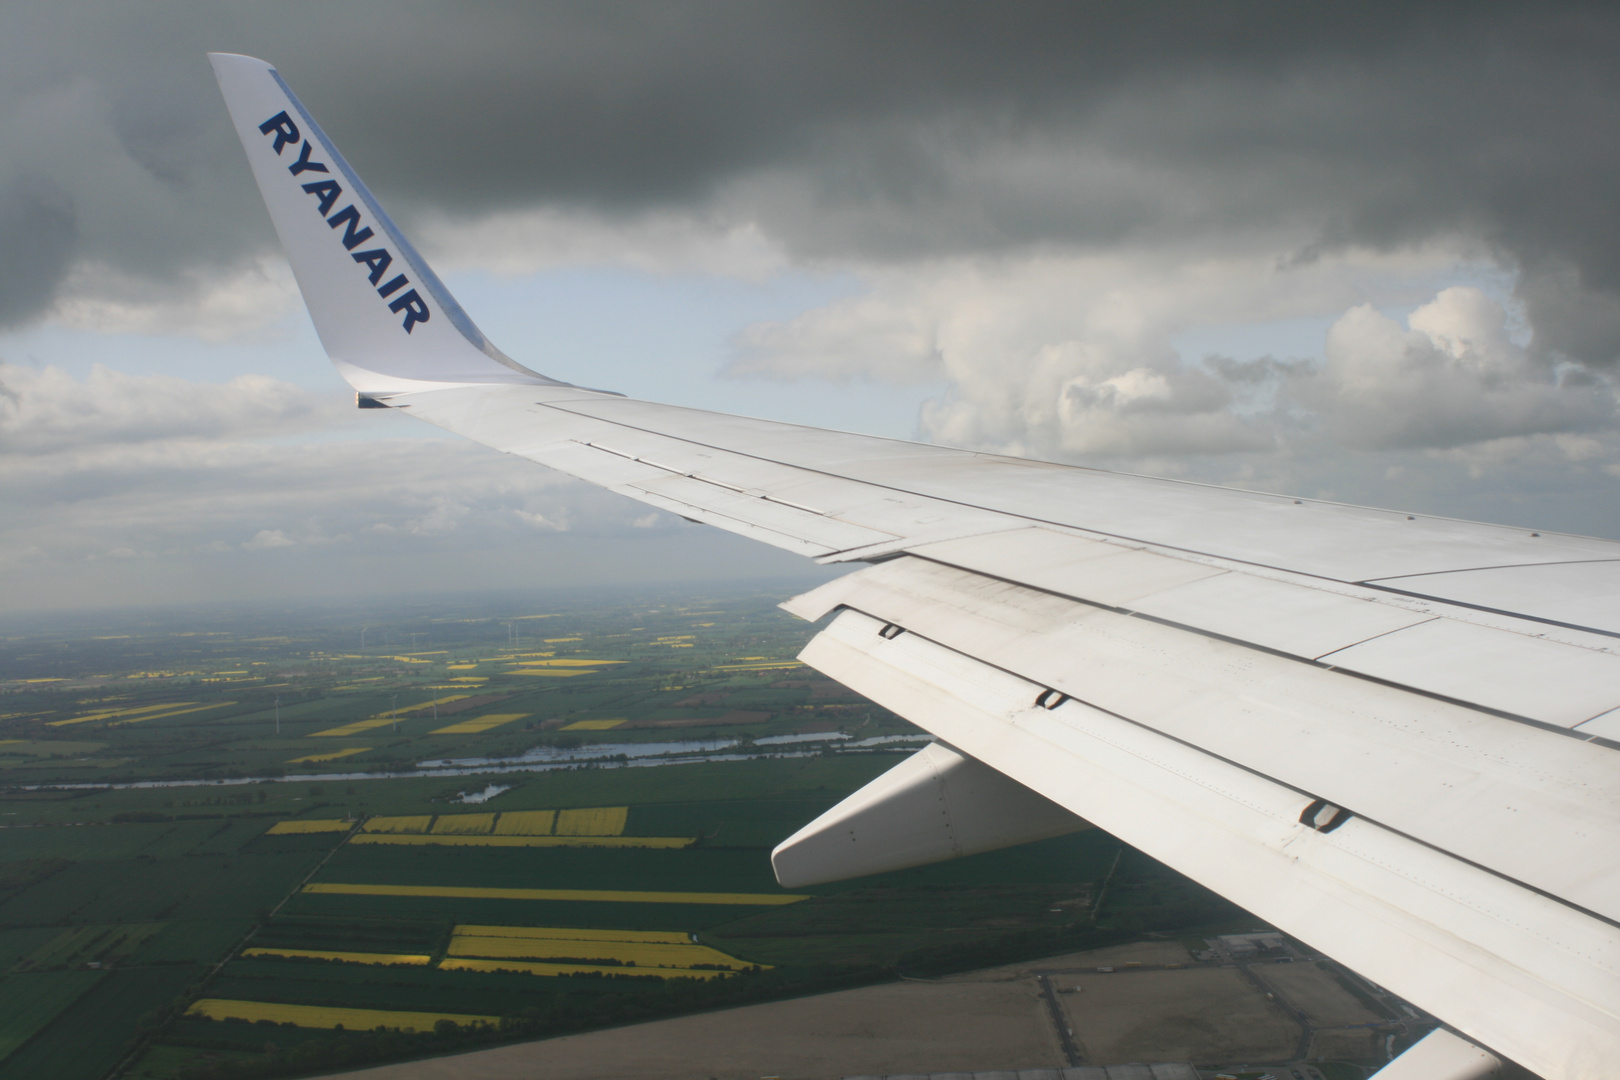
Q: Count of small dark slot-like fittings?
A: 3